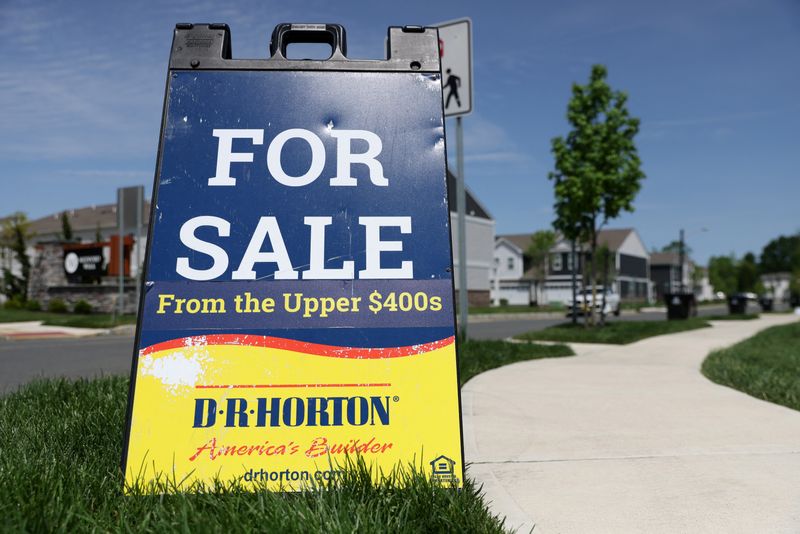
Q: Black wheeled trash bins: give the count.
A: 3